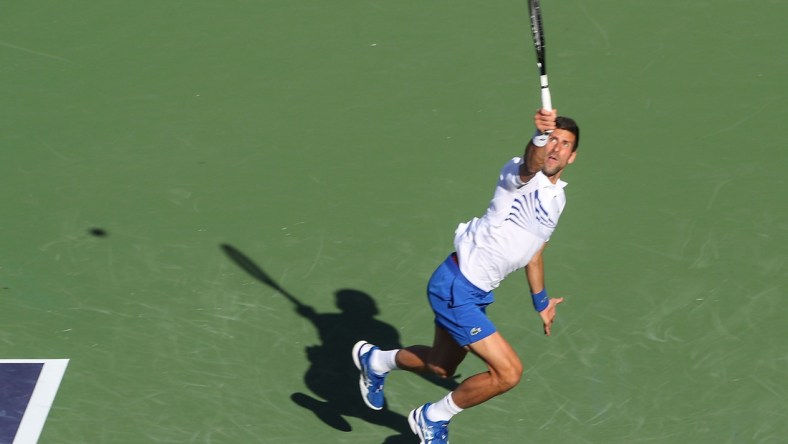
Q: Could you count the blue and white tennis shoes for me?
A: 2